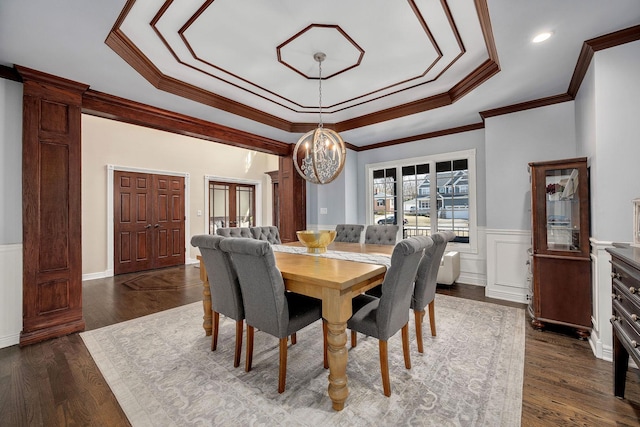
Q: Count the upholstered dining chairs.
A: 8